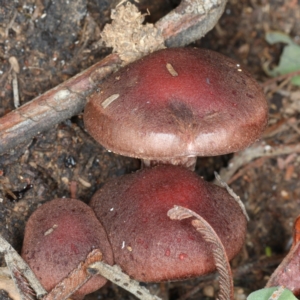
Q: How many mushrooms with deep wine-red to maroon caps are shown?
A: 3